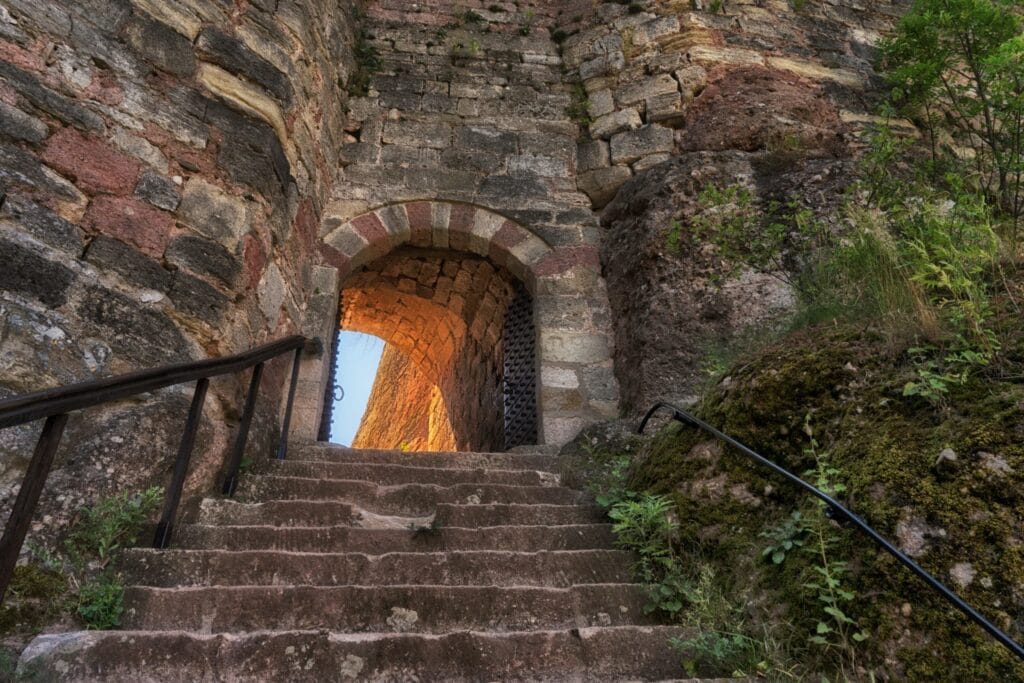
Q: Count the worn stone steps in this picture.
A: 8